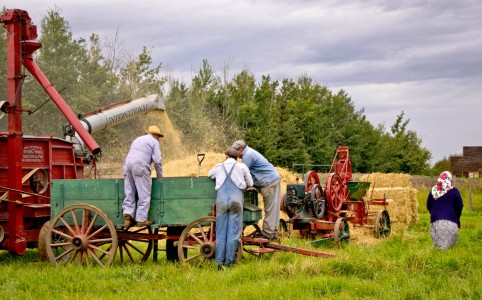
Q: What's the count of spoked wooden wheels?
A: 3